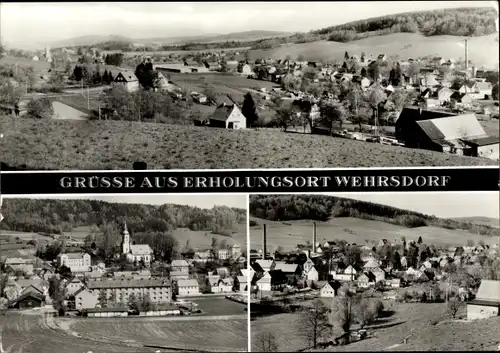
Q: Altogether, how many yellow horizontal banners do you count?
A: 0